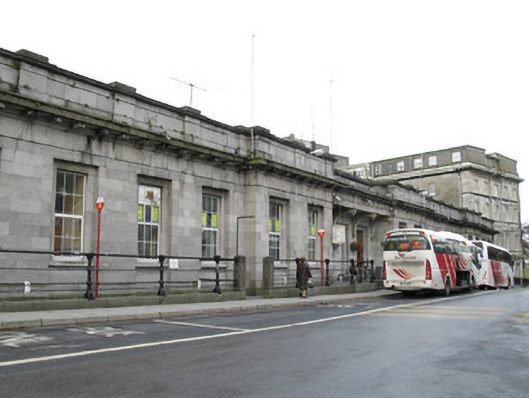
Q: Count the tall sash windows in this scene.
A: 5